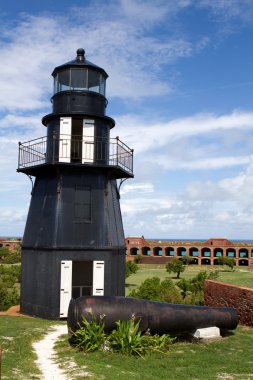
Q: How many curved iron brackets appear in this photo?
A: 2